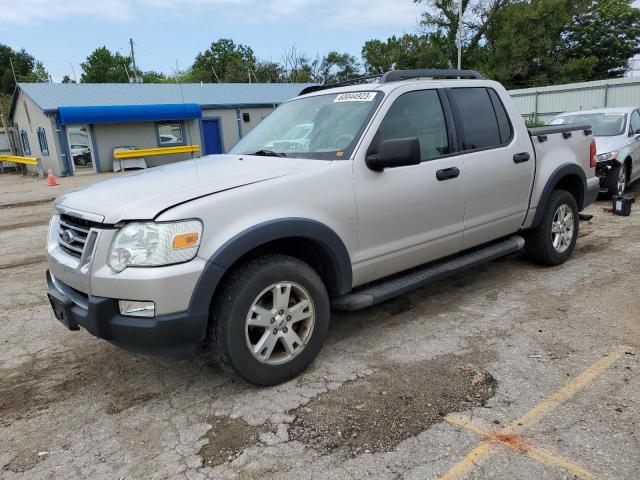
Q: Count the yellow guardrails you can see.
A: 2